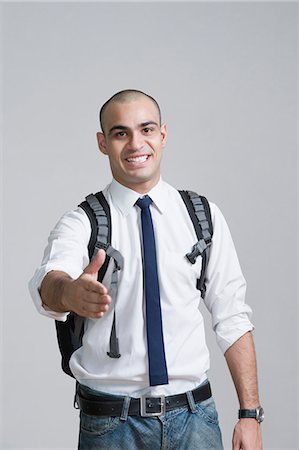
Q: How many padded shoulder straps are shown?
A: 2